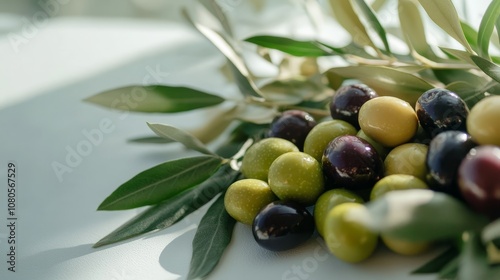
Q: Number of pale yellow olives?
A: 2